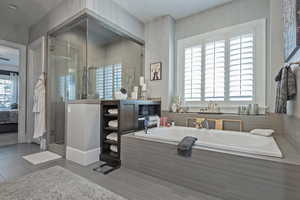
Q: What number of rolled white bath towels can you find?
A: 4